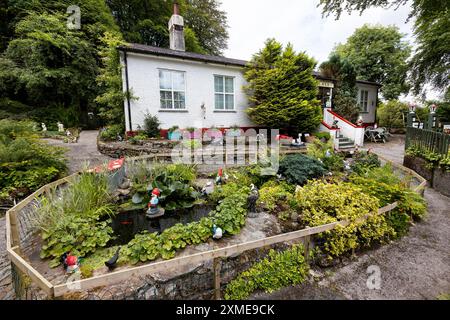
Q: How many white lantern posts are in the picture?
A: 2